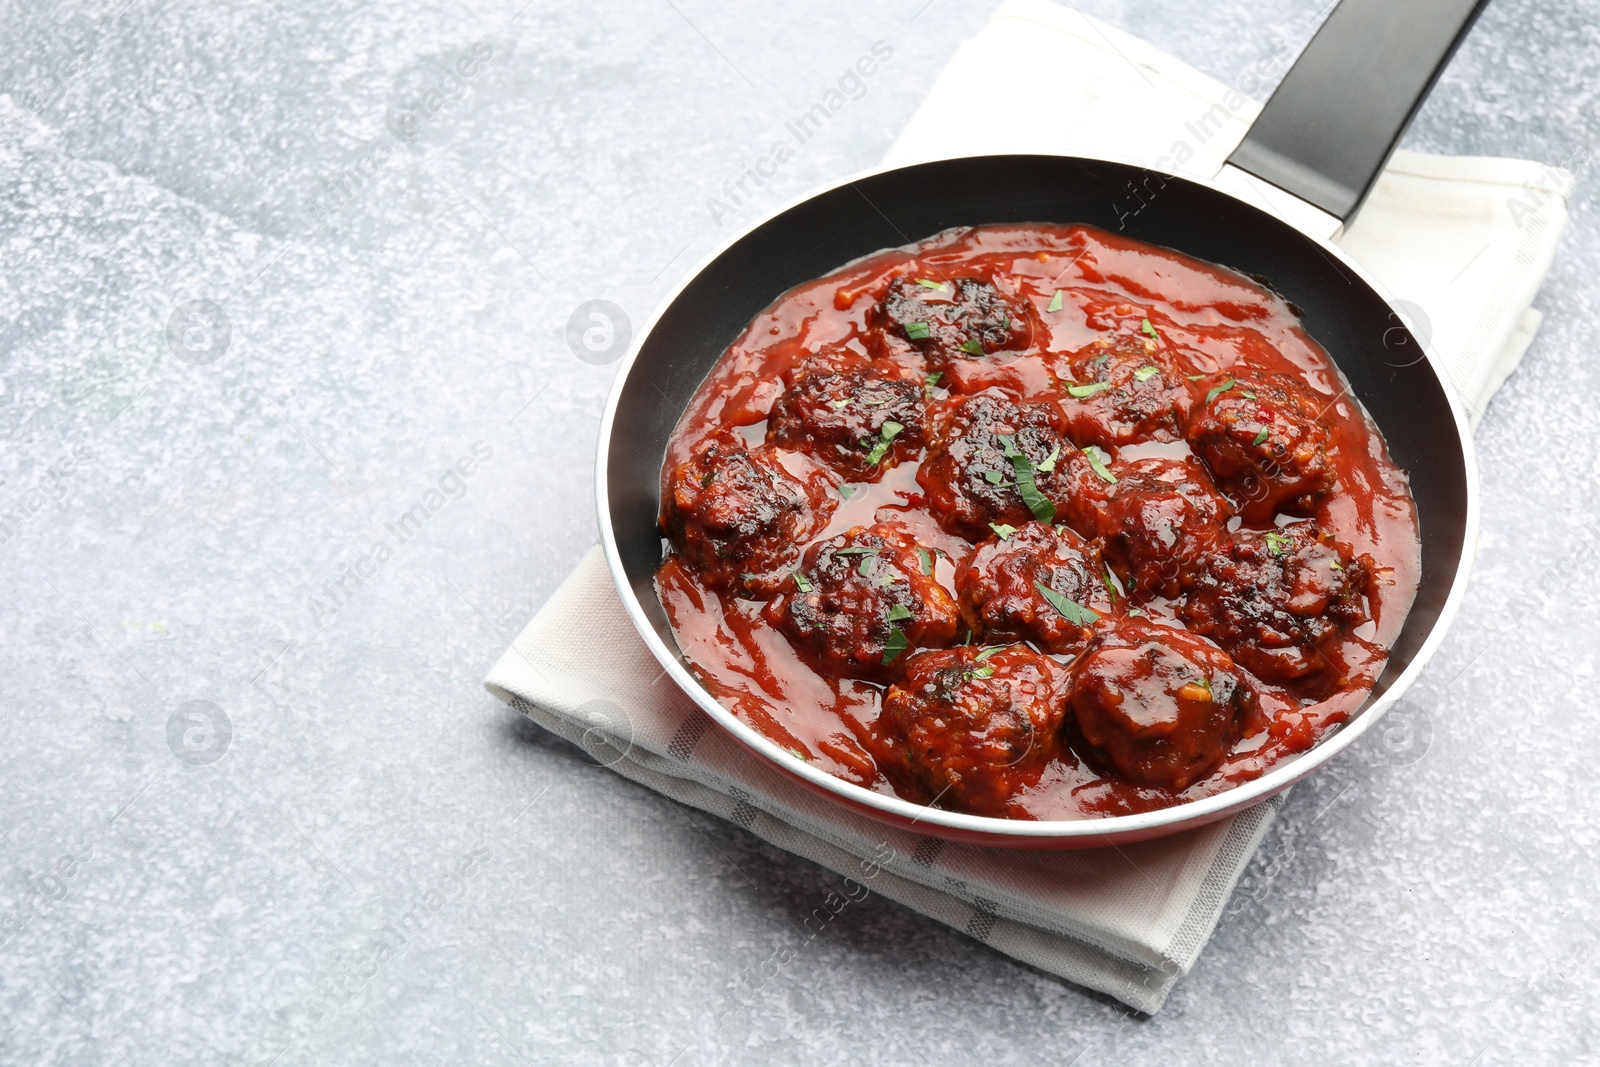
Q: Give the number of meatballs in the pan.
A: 12